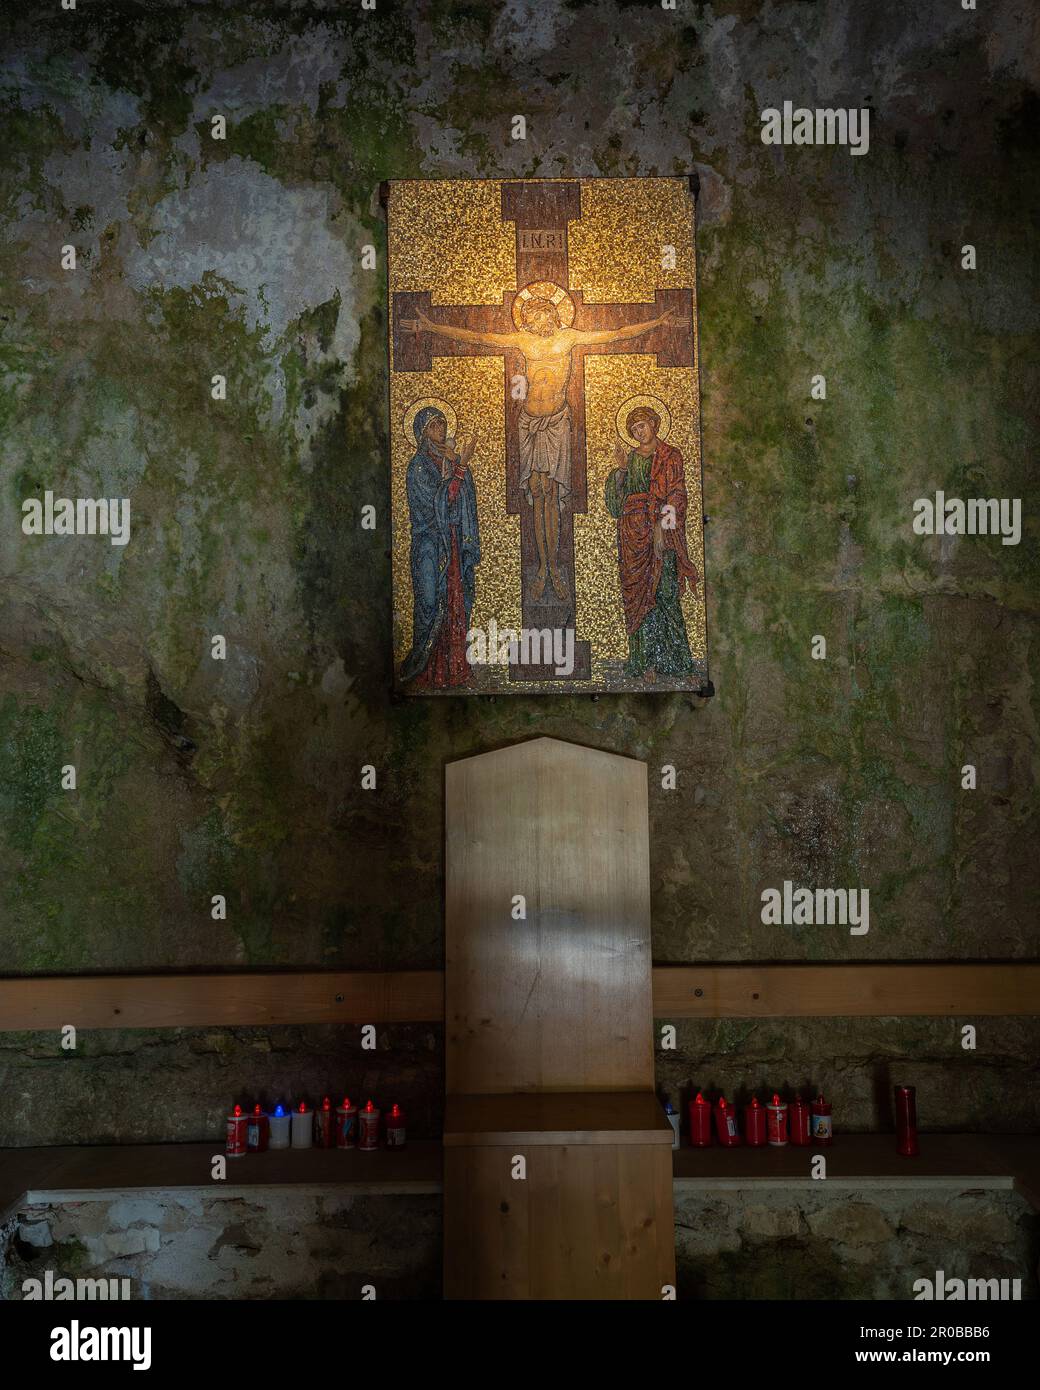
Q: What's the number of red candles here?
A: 13